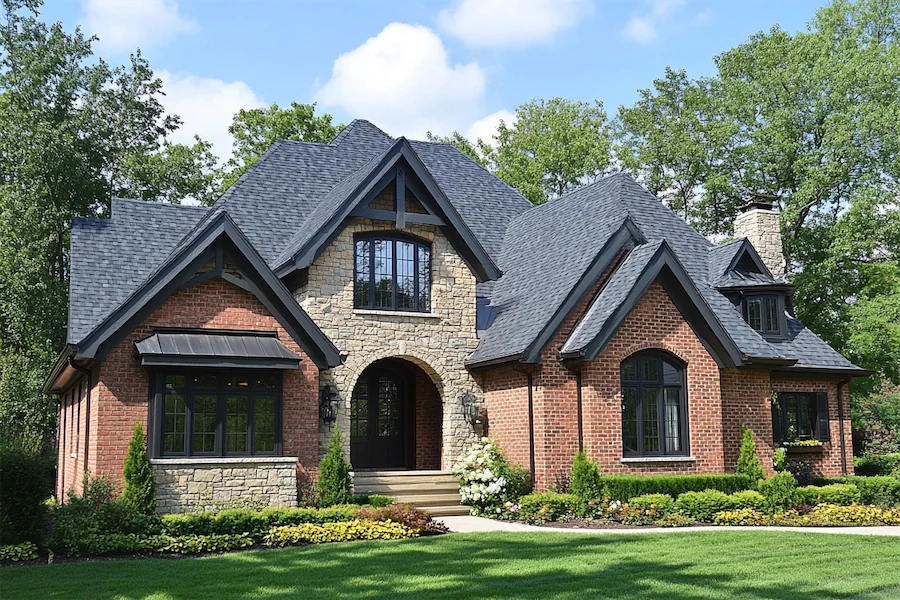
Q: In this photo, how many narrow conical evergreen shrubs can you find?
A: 4